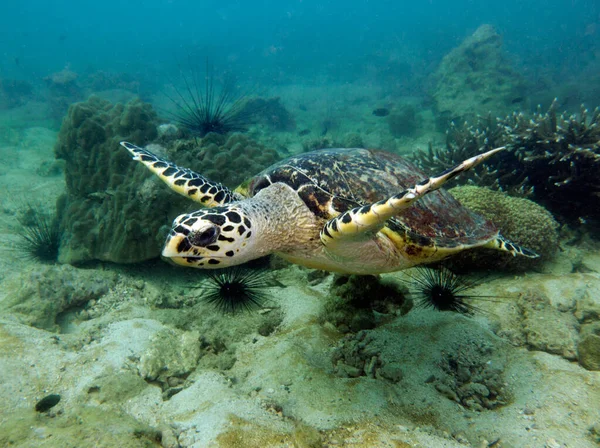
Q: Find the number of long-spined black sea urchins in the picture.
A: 4